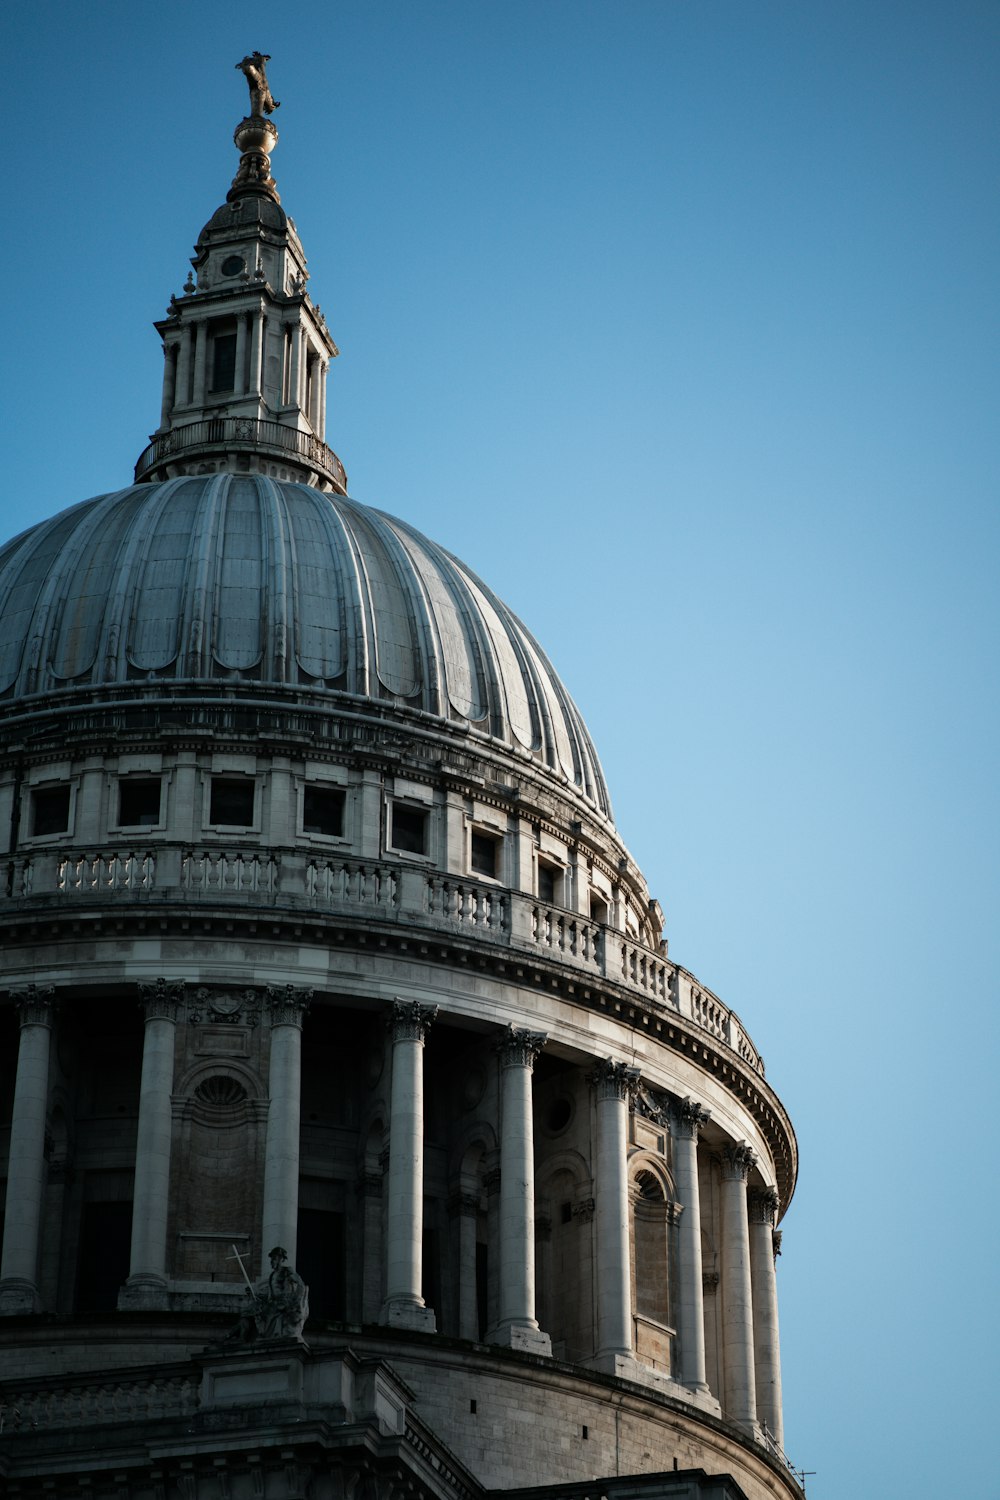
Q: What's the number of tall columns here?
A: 9